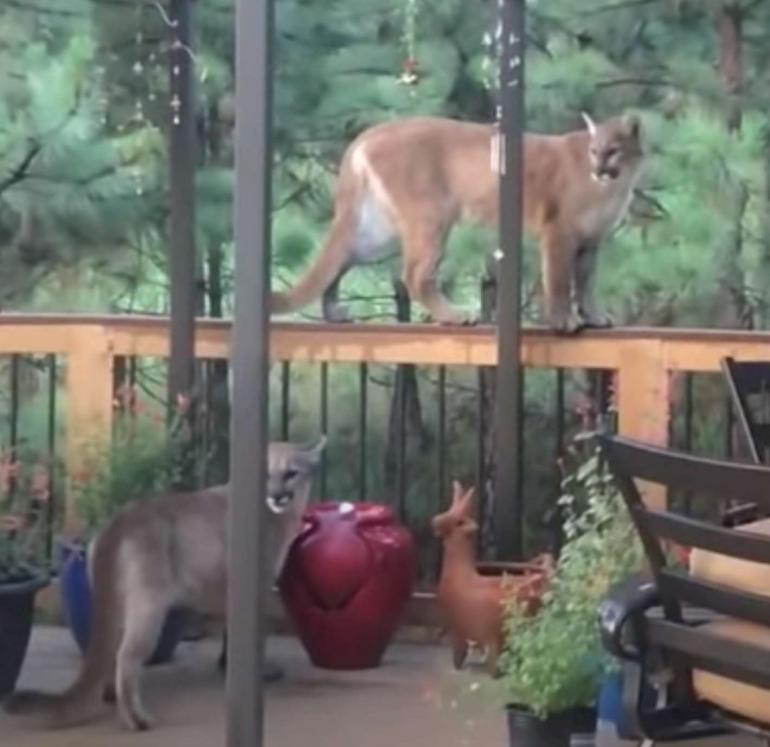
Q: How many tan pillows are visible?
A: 2